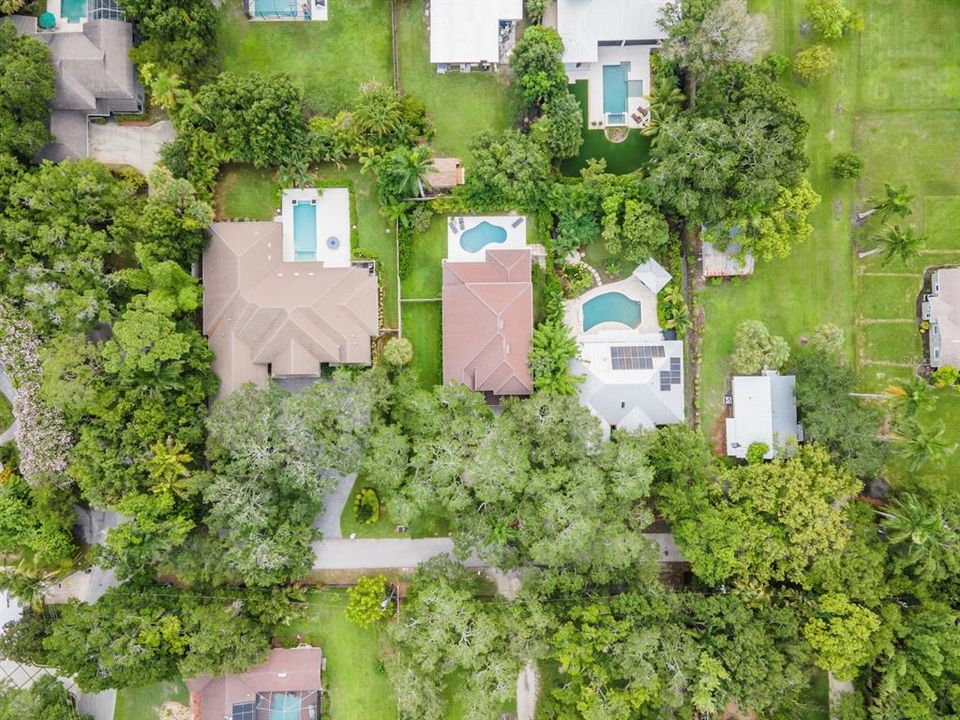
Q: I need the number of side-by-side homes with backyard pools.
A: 3